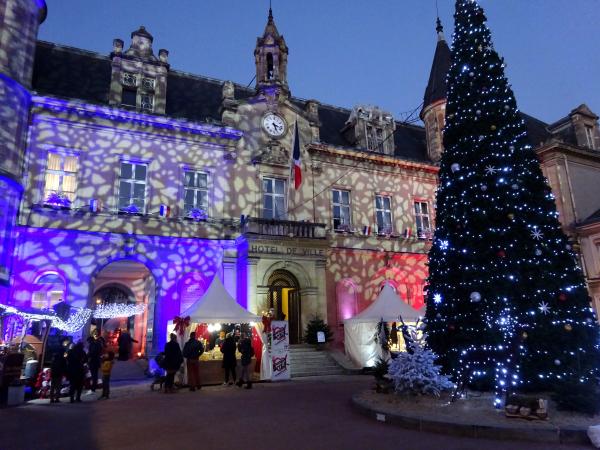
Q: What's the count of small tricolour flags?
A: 4